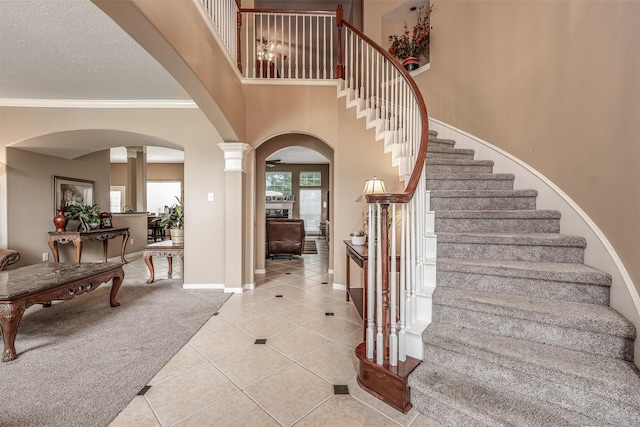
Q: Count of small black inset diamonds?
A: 8